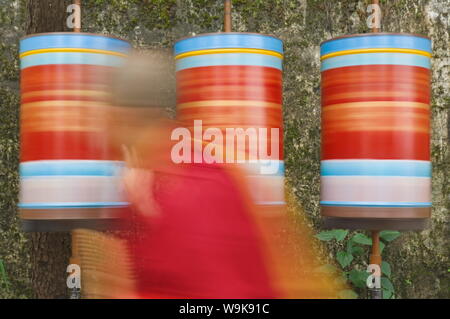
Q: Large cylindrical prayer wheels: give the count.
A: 3